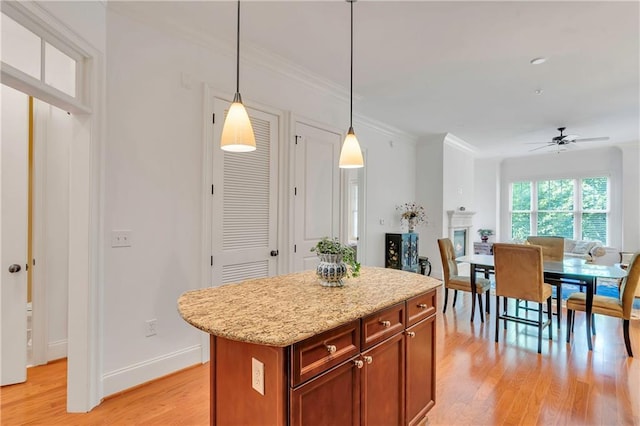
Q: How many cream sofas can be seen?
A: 1